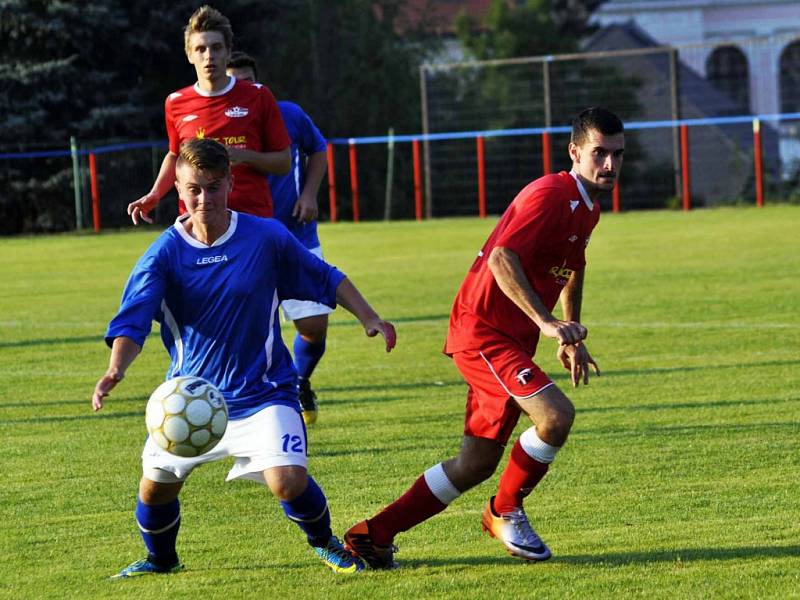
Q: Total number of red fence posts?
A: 9